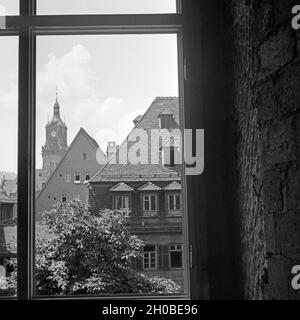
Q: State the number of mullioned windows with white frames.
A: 5